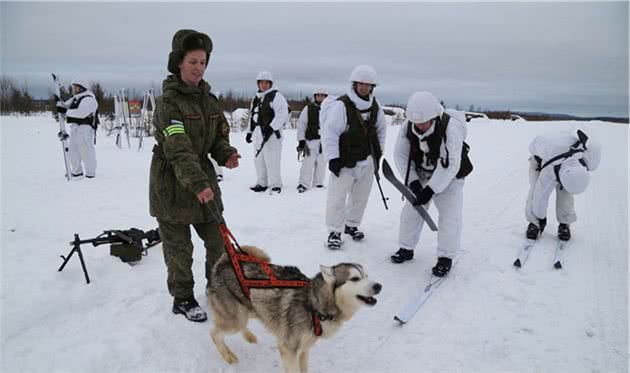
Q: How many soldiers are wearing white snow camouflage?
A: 6